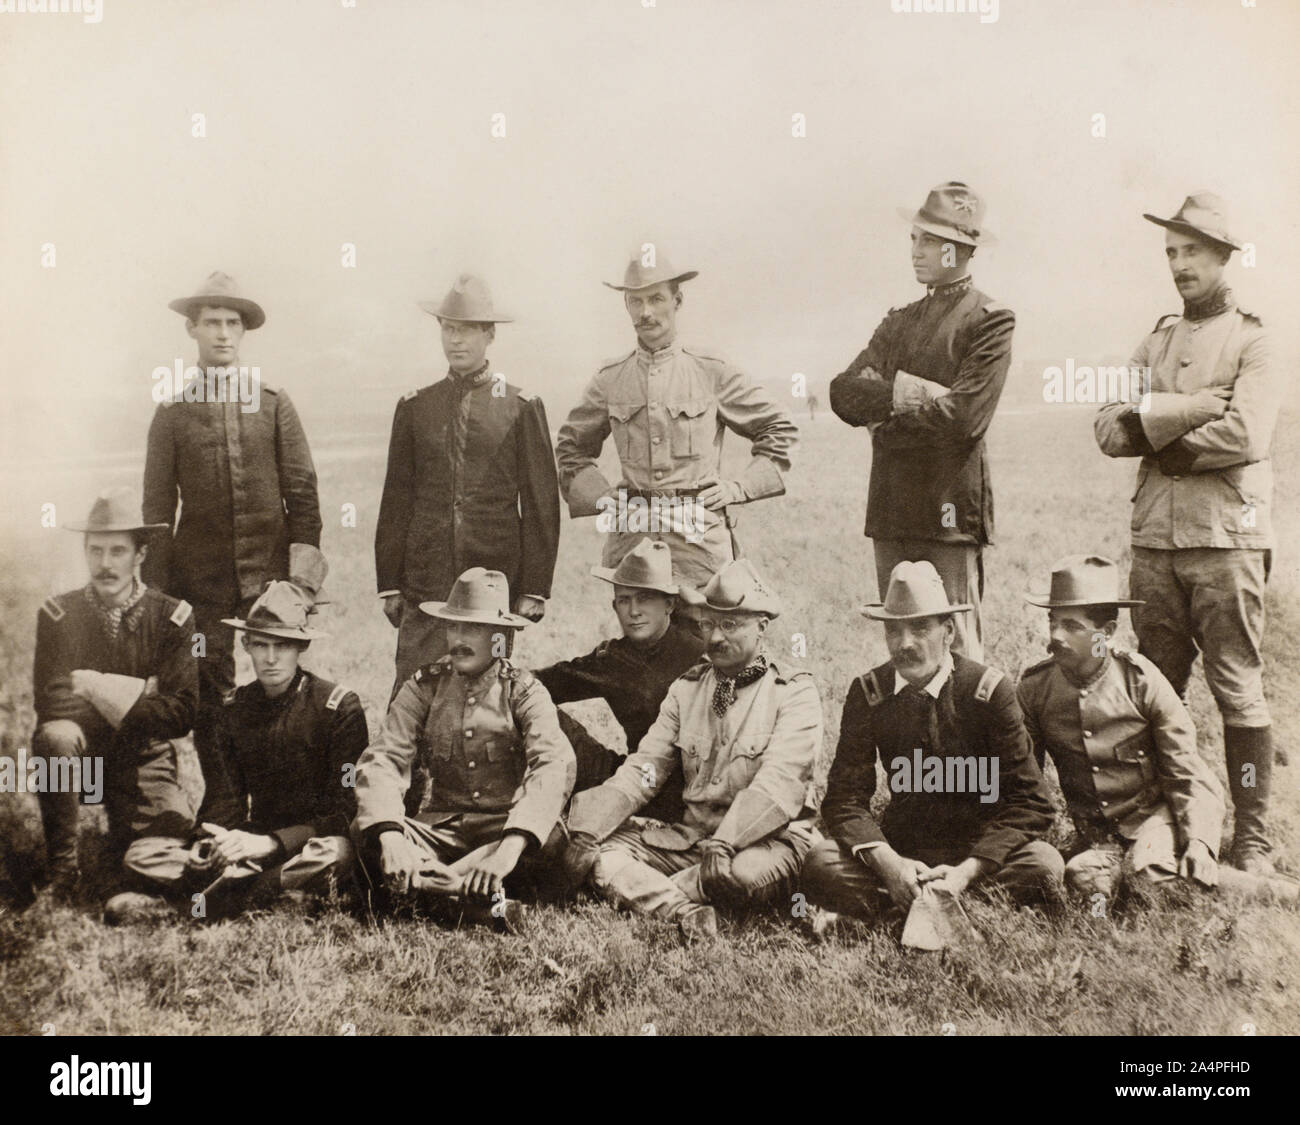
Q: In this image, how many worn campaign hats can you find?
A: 12